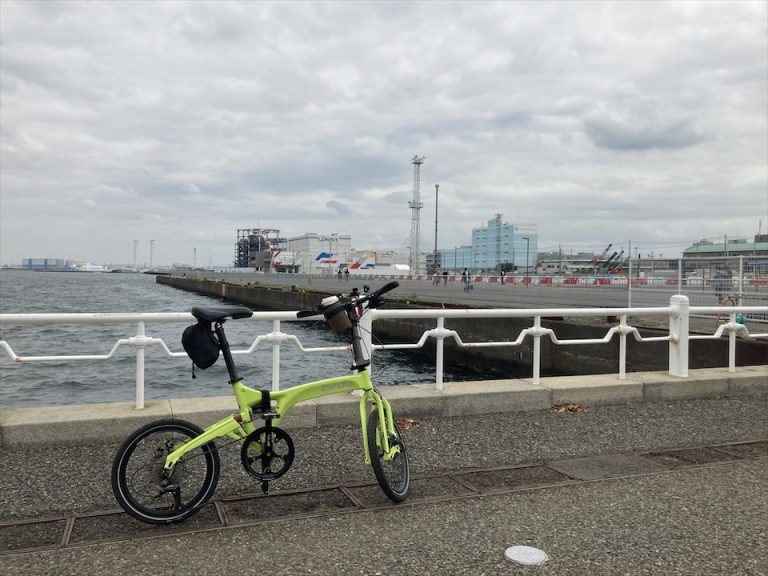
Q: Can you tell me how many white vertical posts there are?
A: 8